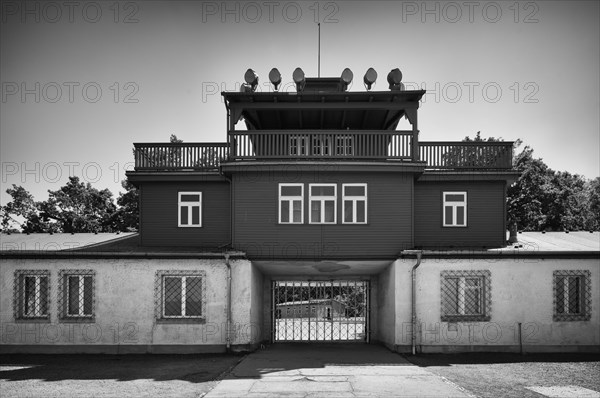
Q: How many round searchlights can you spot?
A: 6